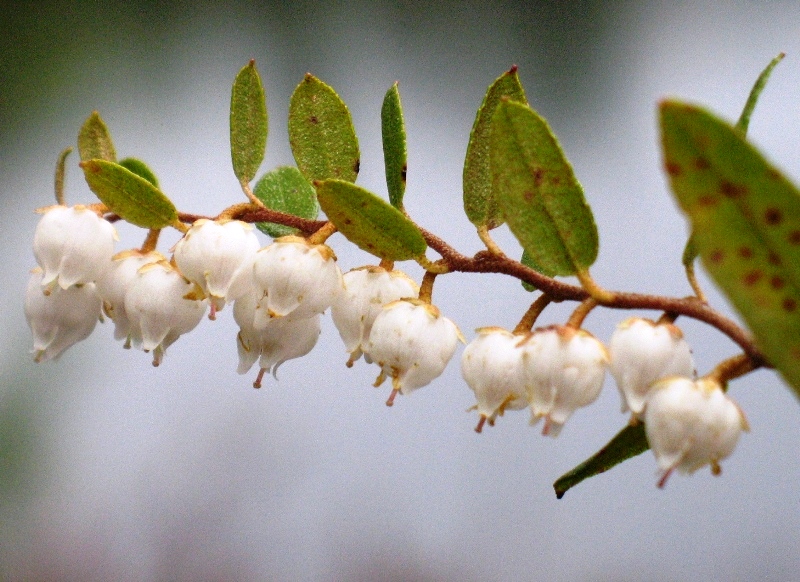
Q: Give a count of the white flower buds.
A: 13